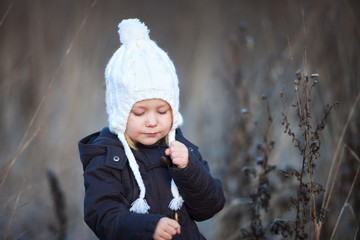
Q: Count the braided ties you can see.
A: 2